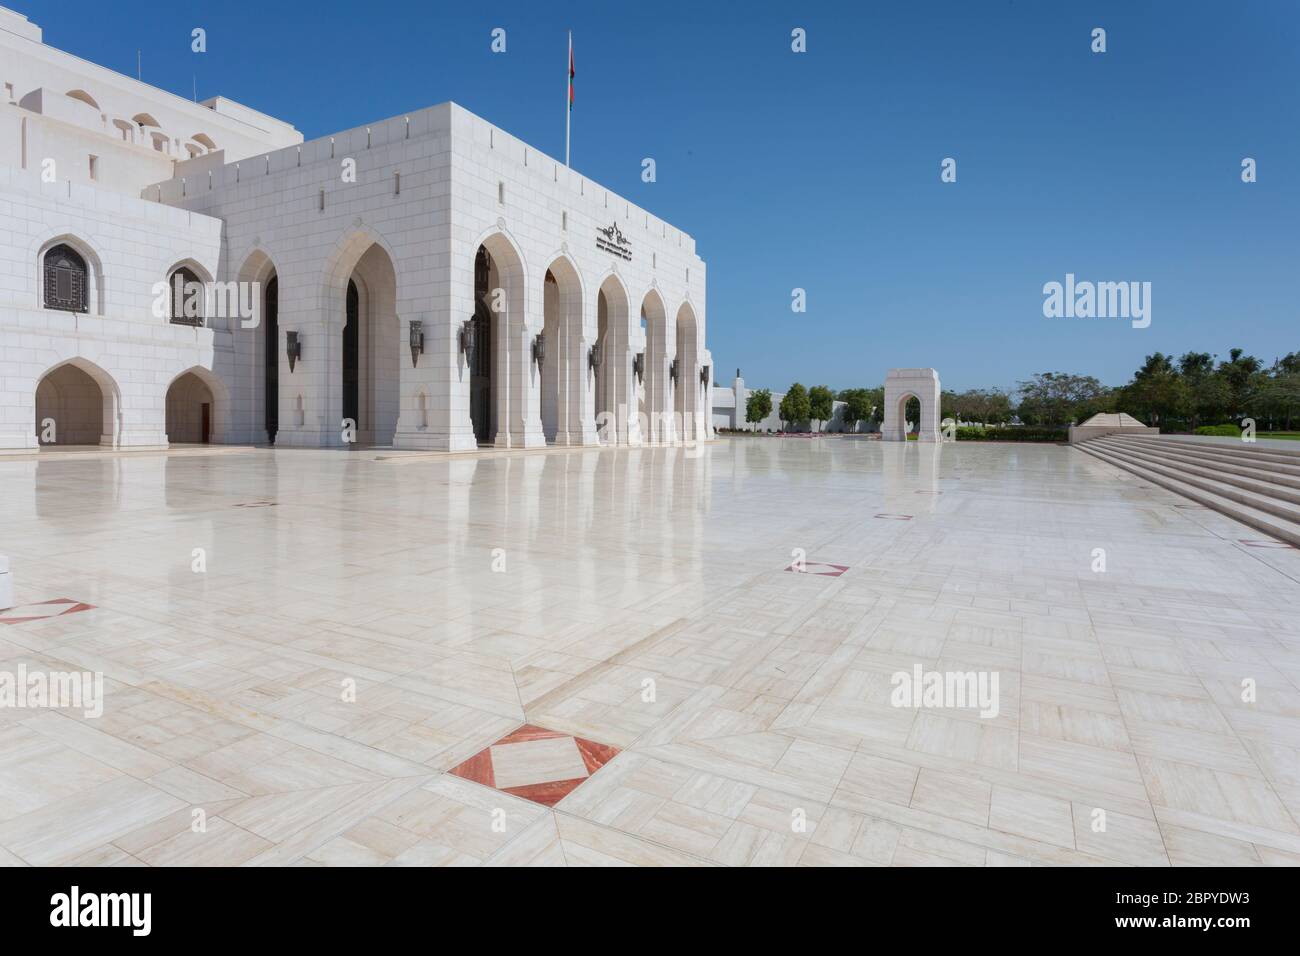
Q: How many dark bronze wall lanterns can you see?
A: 8